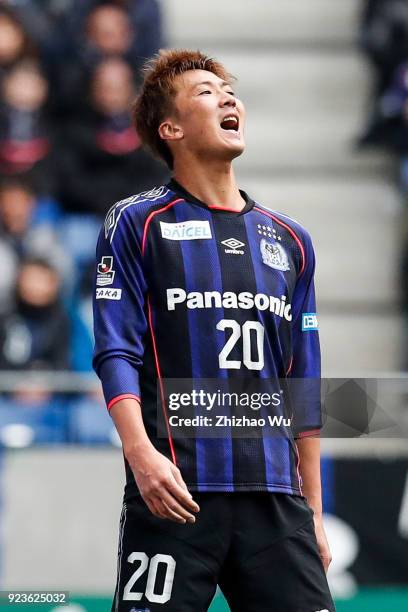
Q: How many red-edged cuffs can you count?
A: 2